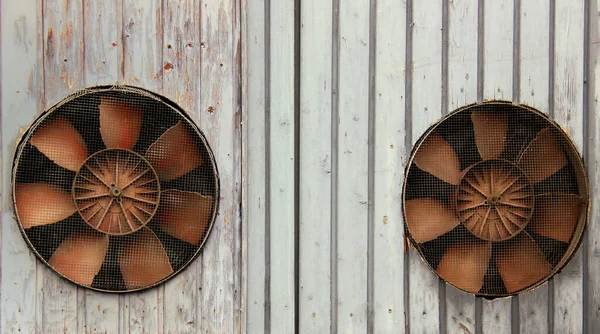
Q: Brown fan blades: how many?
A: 14